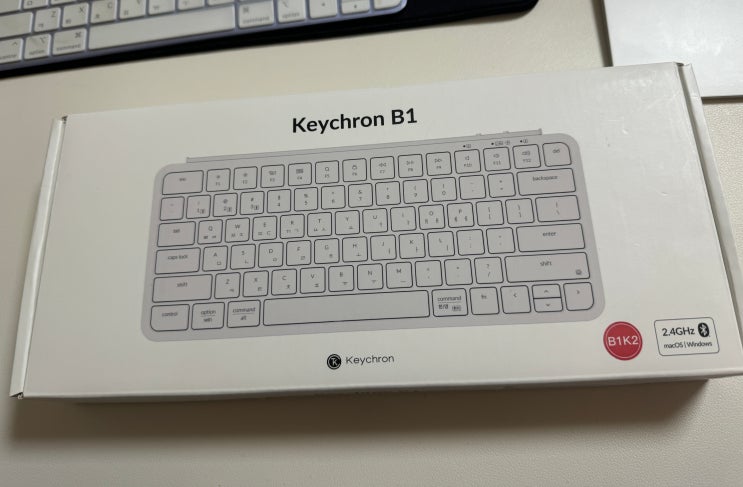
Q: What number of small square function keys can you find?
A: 12